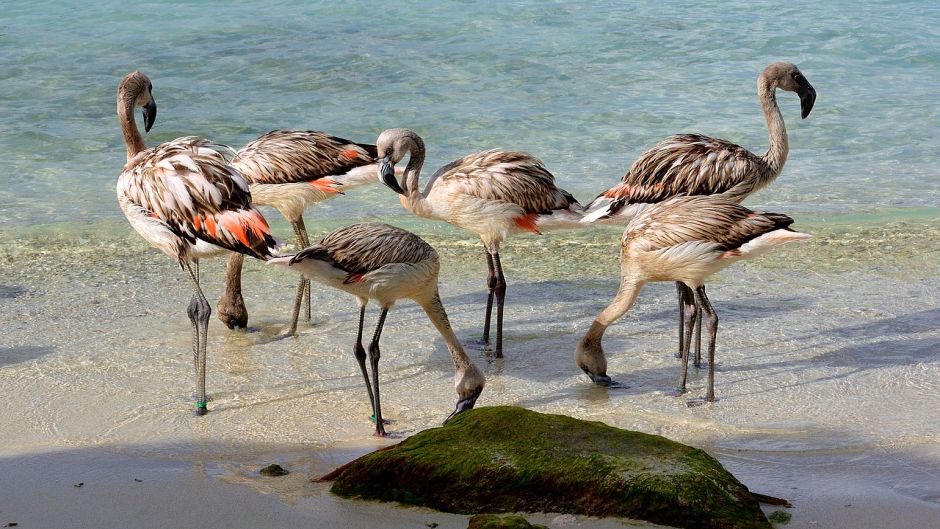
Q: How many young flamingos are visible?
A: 6